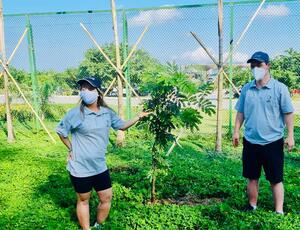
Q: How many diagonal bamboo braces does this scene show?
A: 6